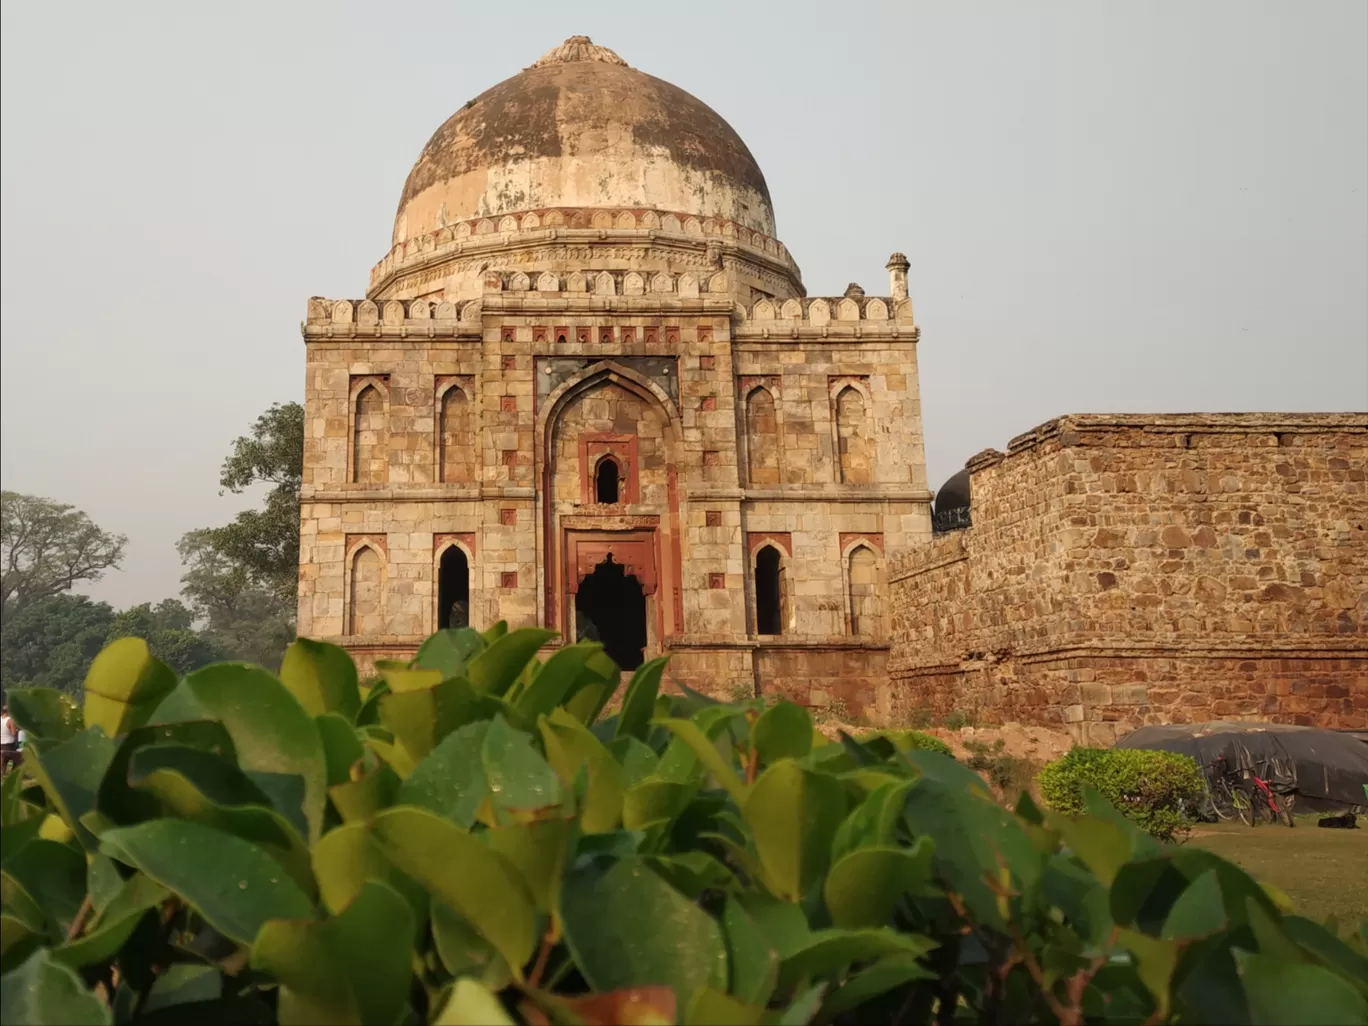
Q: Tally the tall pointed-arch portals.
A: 1